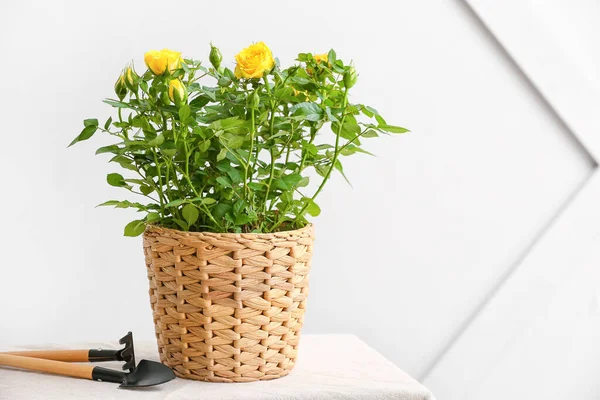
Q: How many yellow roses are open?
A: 2